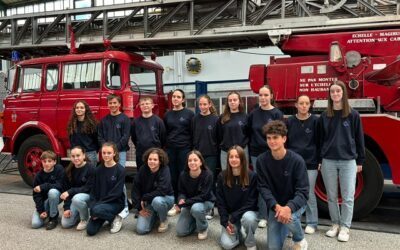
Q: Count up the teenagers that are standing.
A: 9